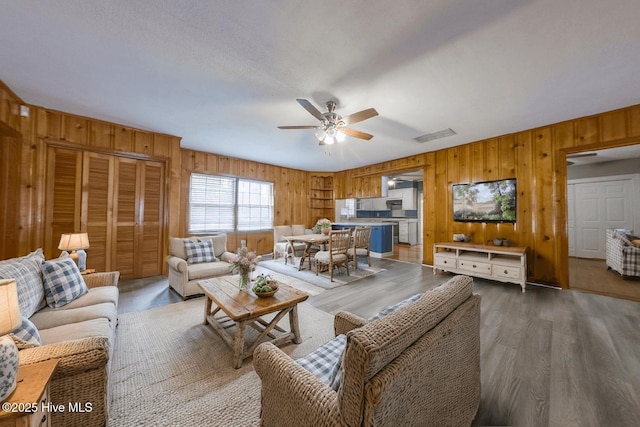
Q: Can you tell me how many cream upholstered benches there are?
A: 1